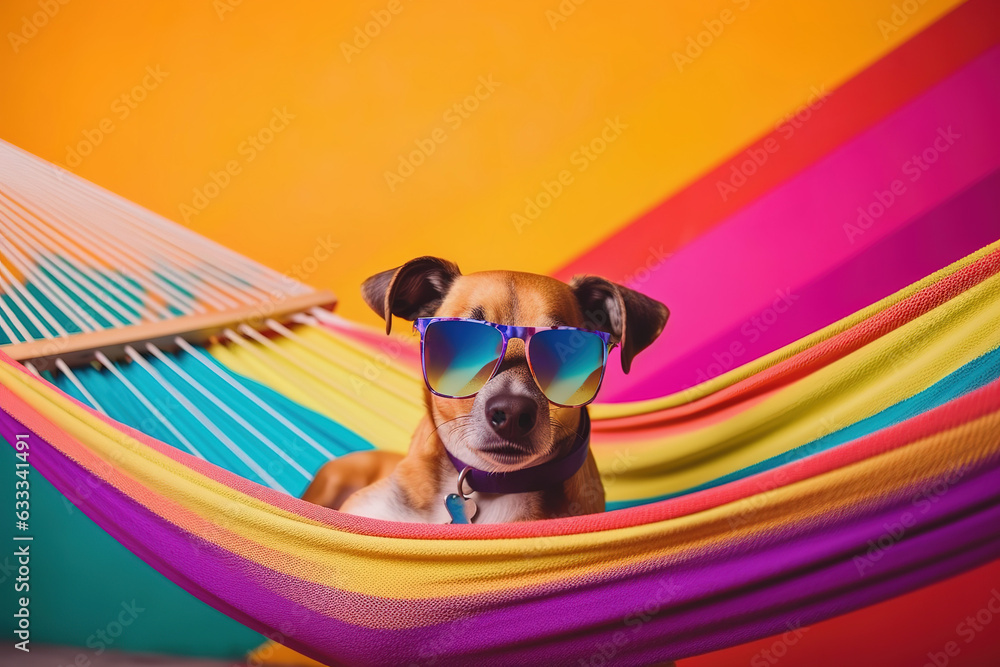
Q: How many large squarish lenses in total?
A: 2